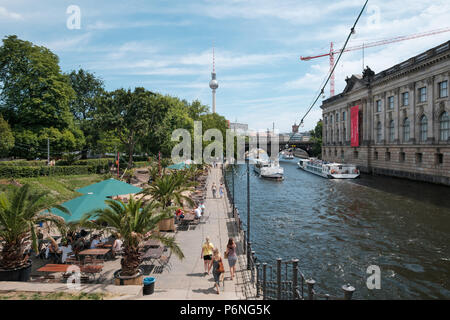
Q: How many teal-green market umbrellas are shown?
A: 3